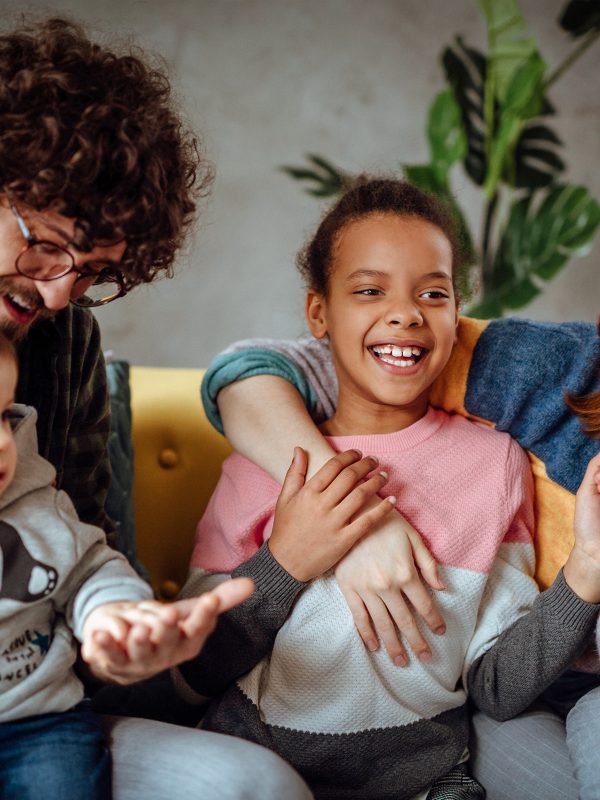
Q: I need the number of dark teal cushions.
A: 1